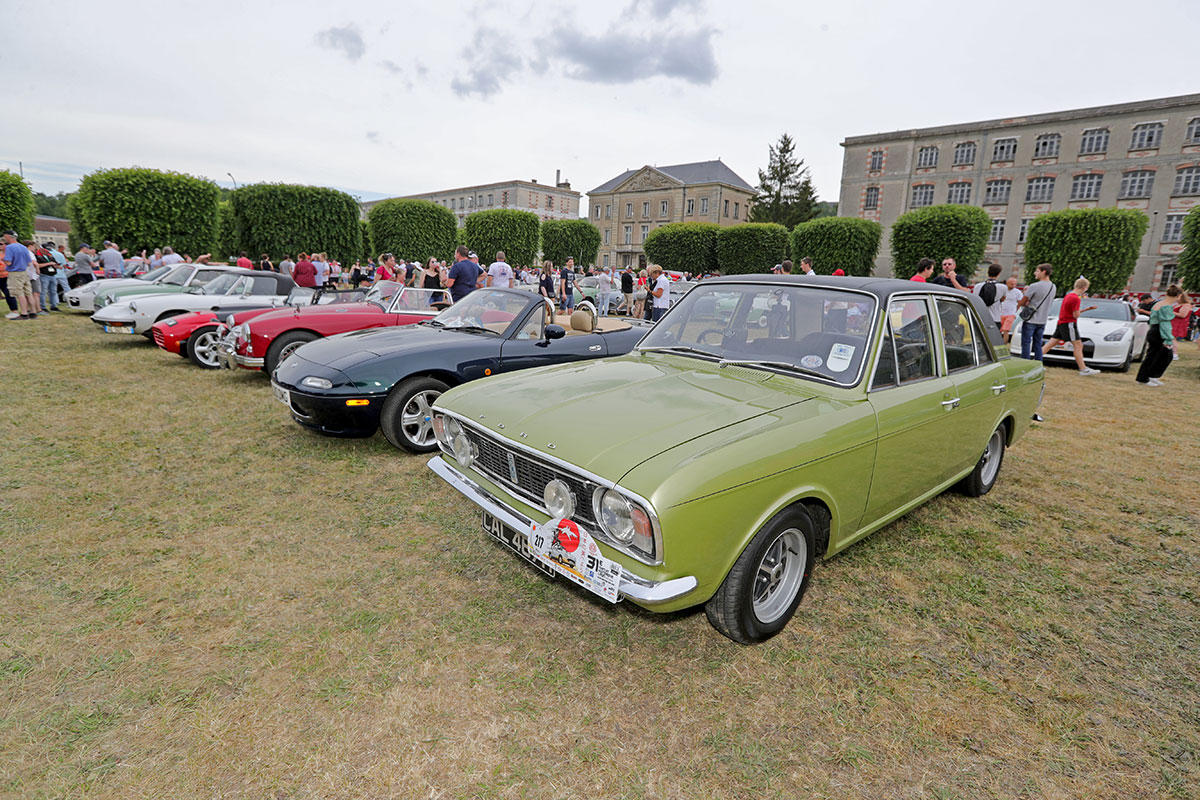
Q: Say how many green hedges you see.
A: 12